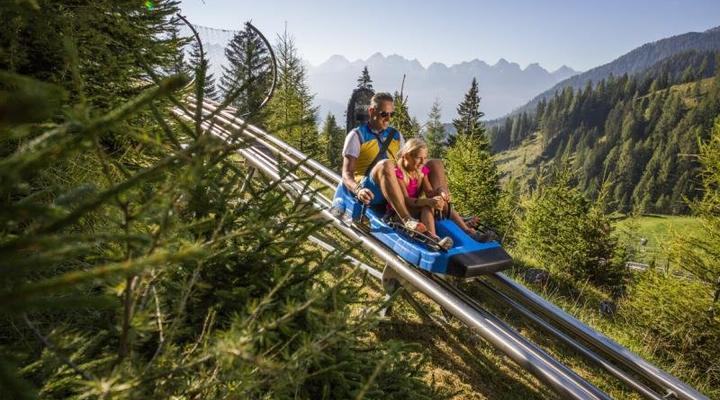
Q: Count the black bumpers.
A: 1